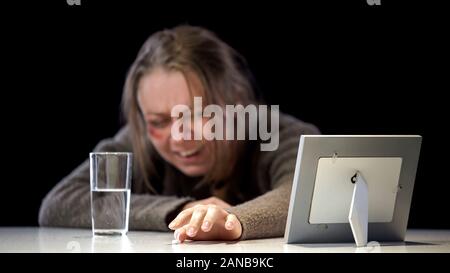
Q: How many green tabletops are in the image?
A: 0